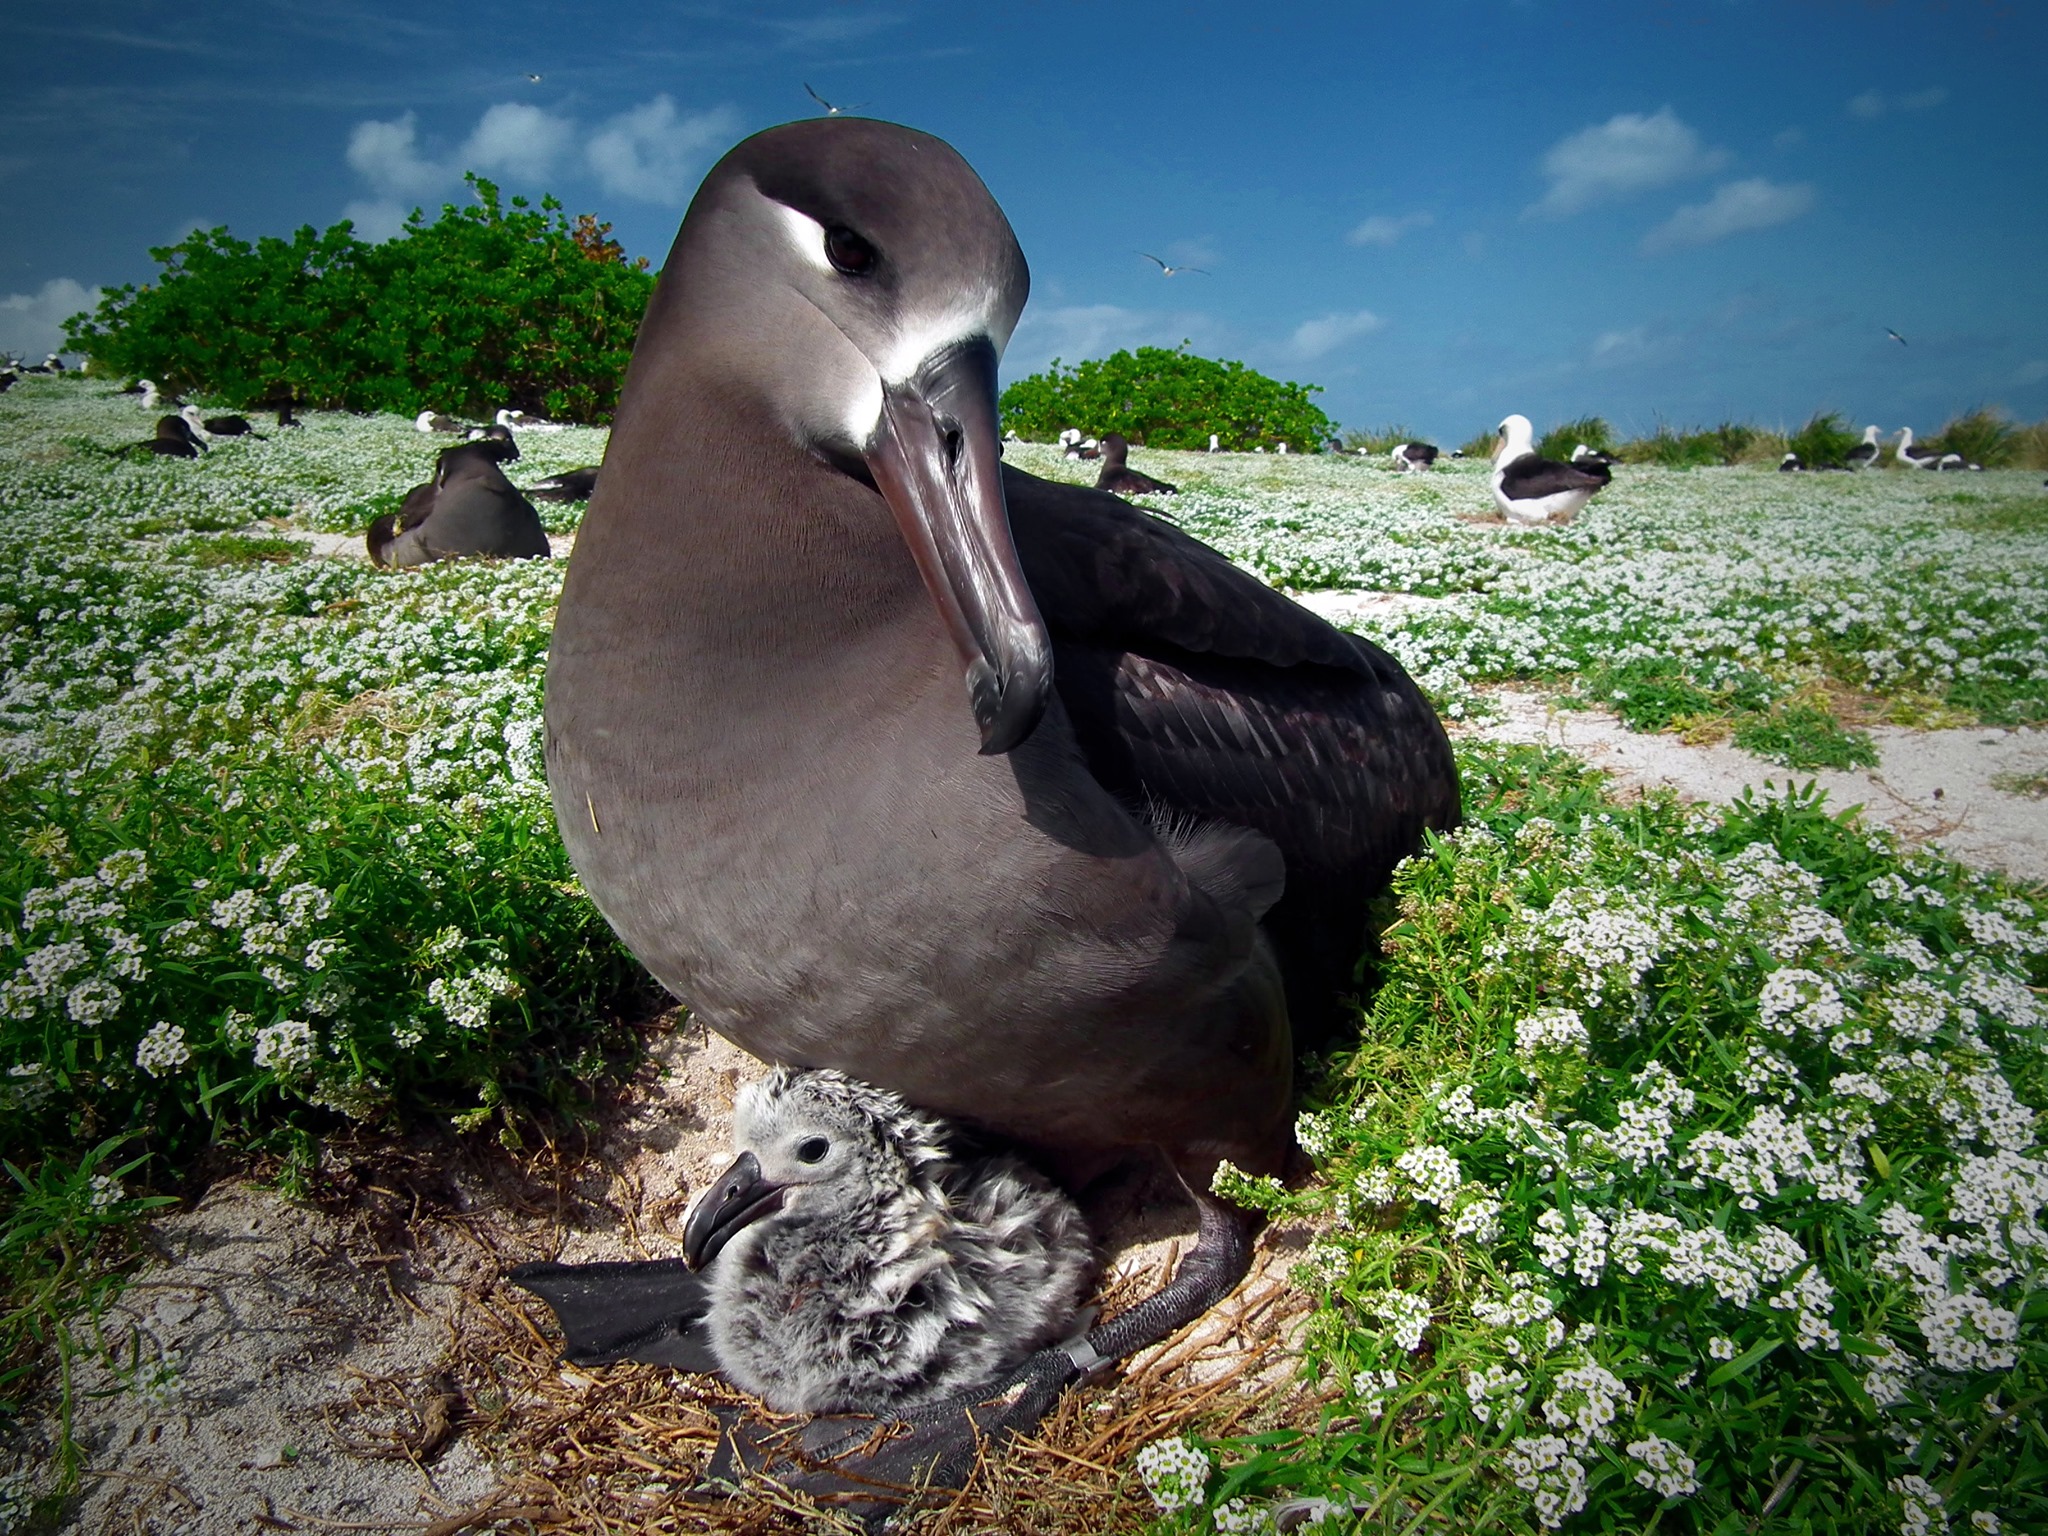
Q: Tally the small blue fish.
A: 0